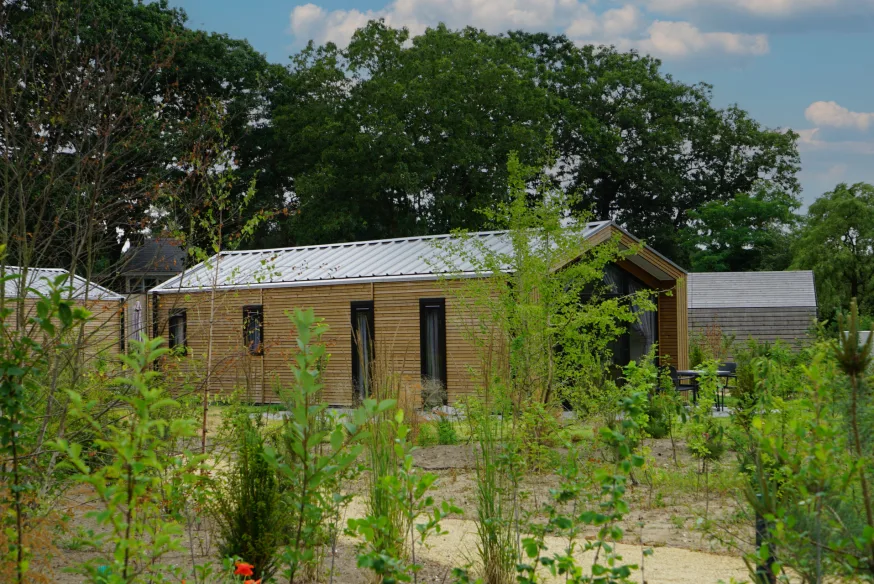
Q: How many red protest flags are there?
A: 0